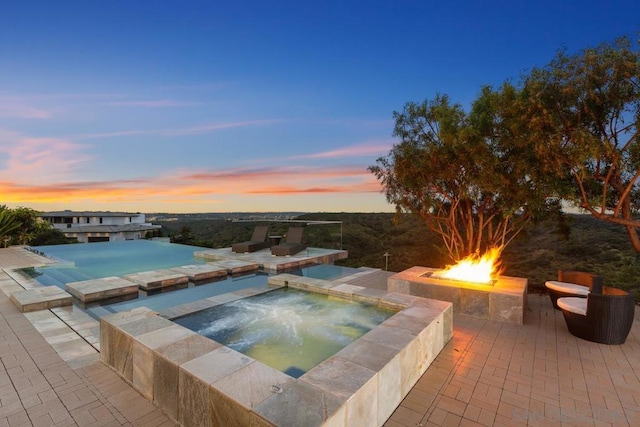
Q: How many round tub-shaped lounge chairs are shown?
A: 2